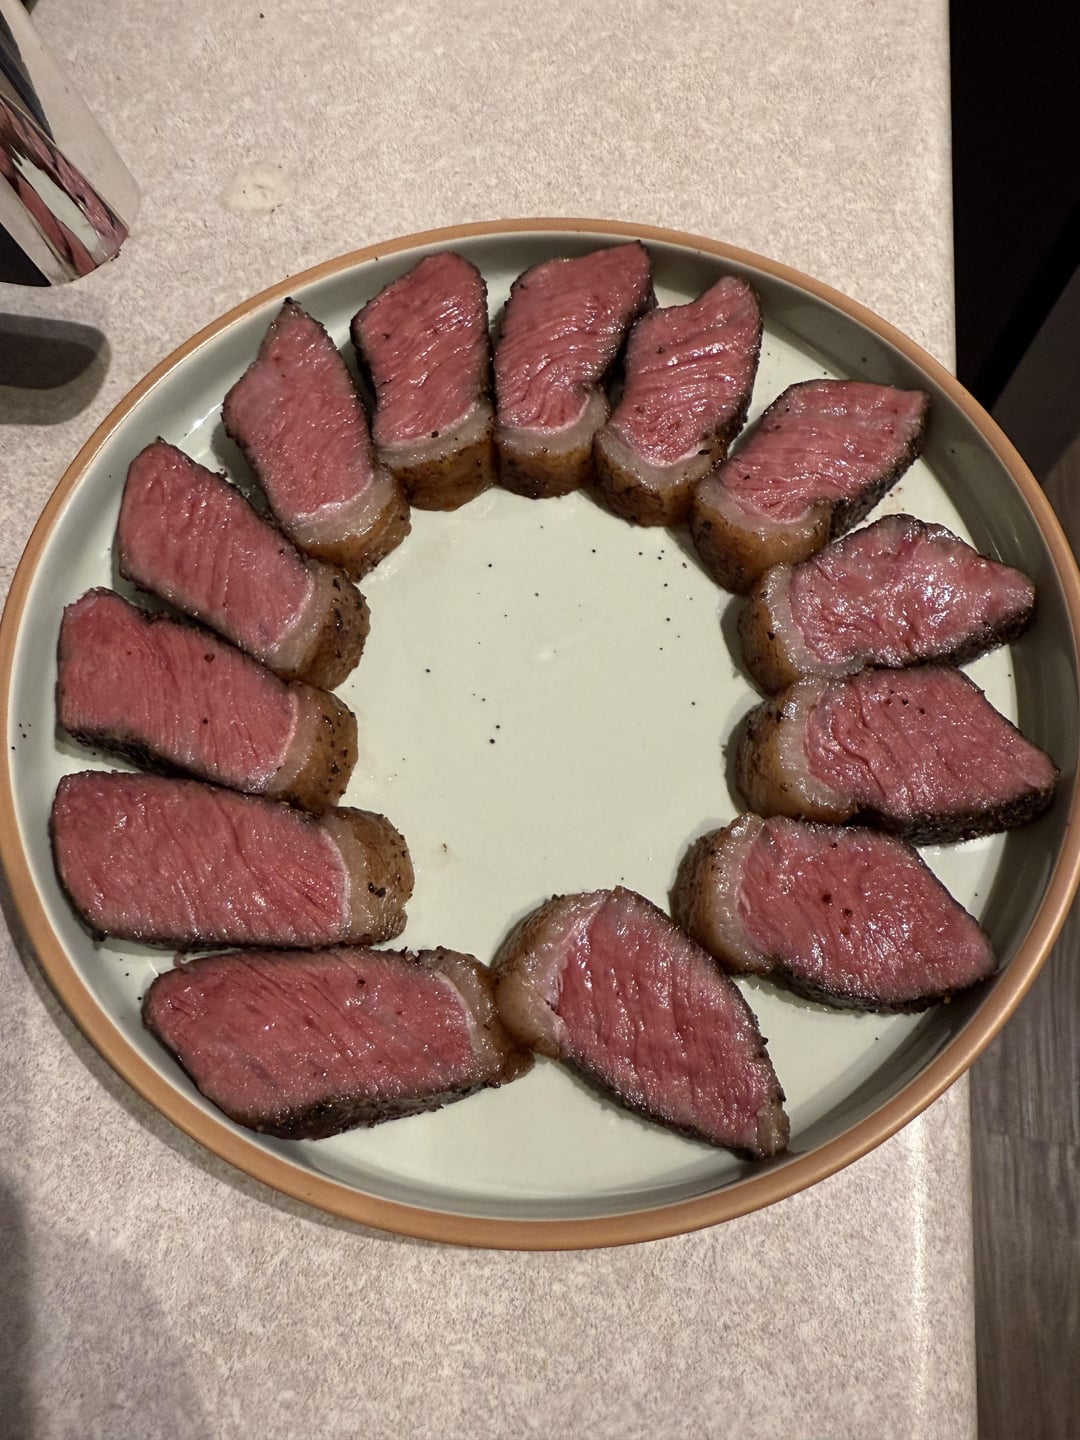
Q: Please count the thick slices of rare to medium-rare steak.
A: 13